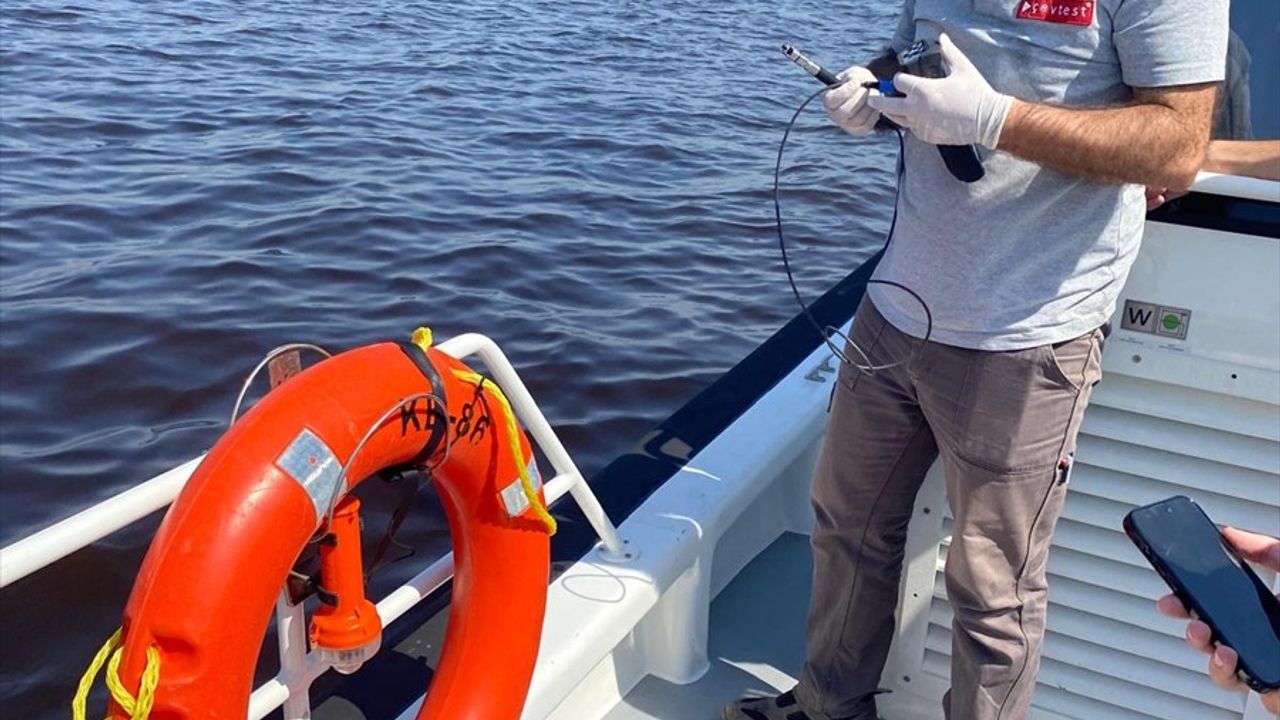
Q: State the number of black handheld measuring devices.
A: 1